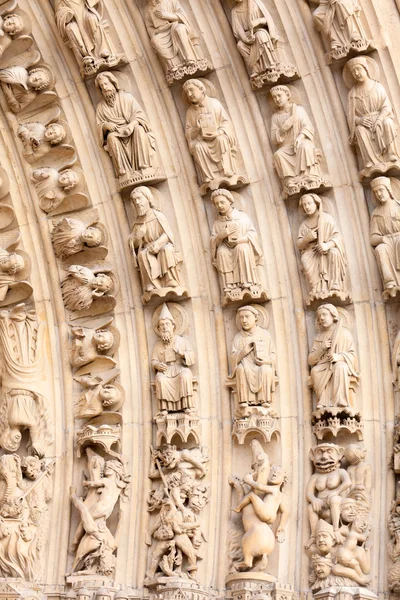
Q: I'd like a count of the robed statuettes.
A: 15